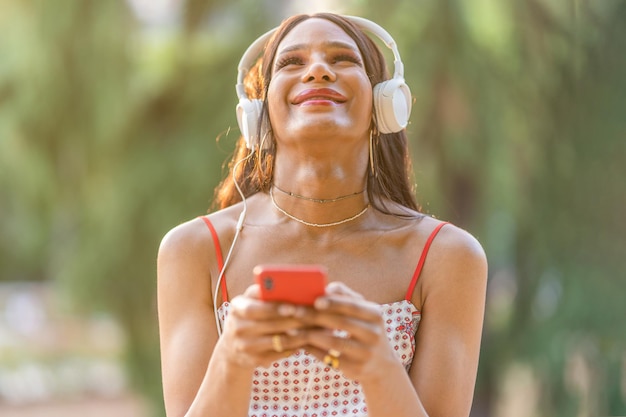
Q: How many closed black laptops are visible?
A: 0